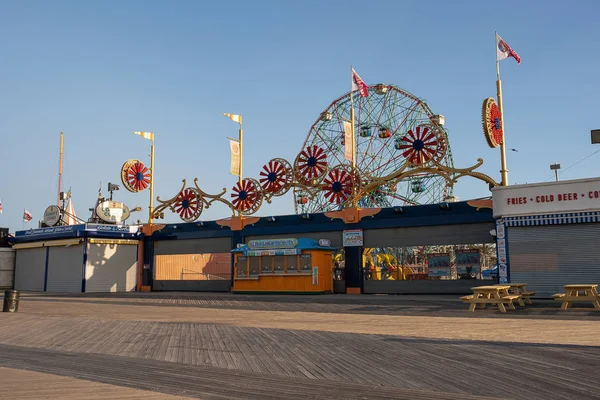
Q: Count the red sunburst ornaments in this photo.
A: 8